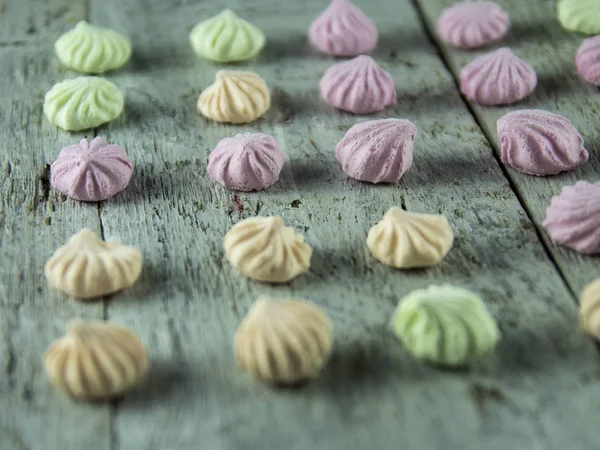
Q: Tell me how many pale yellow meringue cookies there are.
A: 7